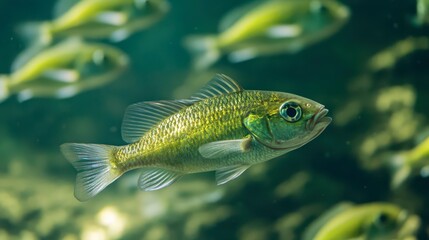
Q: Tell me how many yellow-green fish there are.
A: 6